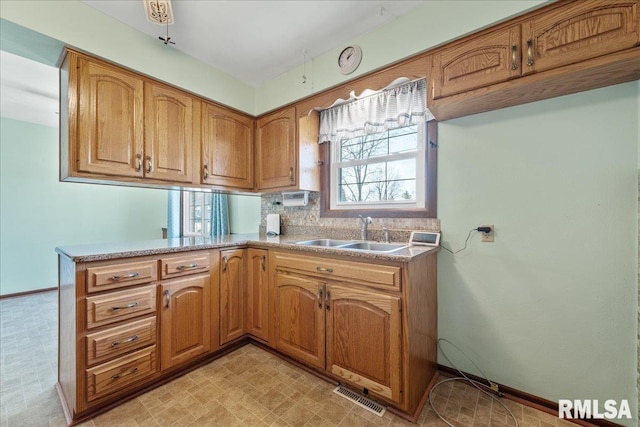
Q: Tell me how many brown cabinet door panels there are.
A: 11